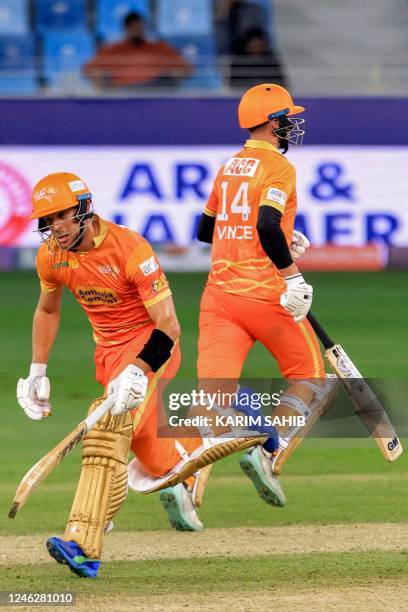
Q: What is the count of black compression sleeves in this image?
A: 2